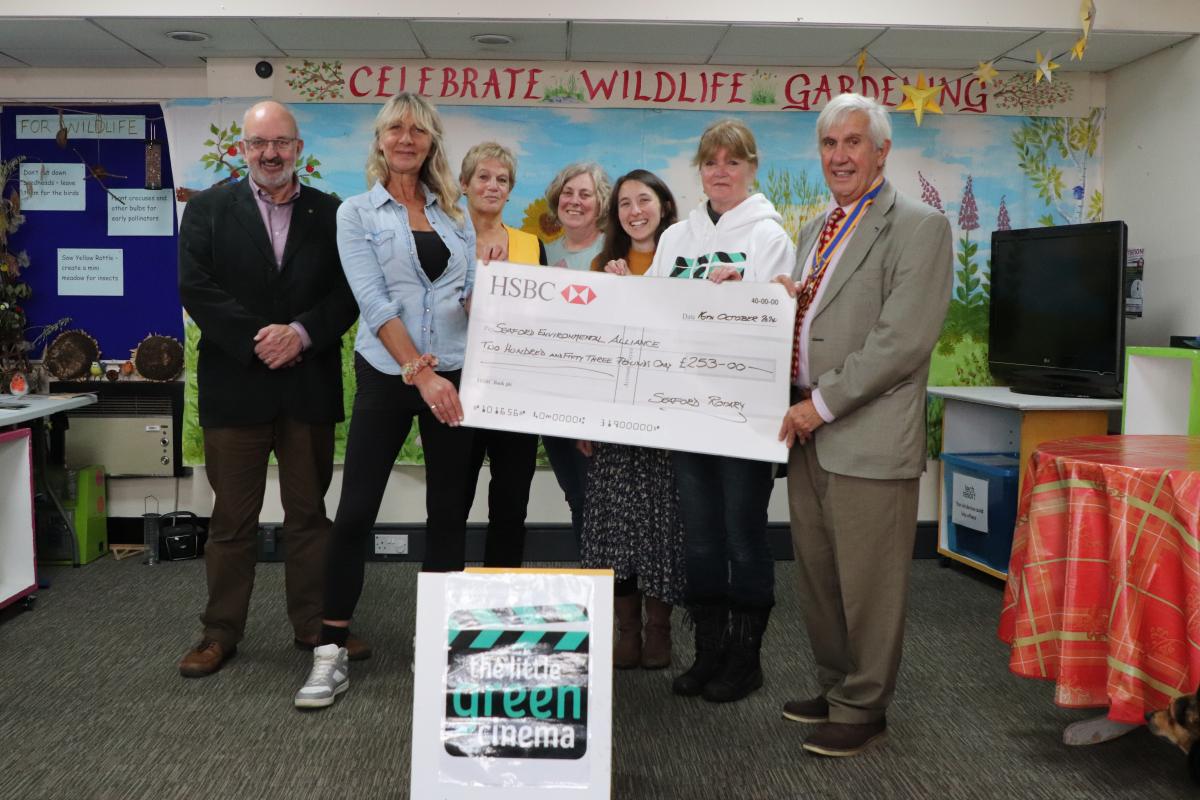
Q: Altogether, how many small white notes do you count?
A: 3